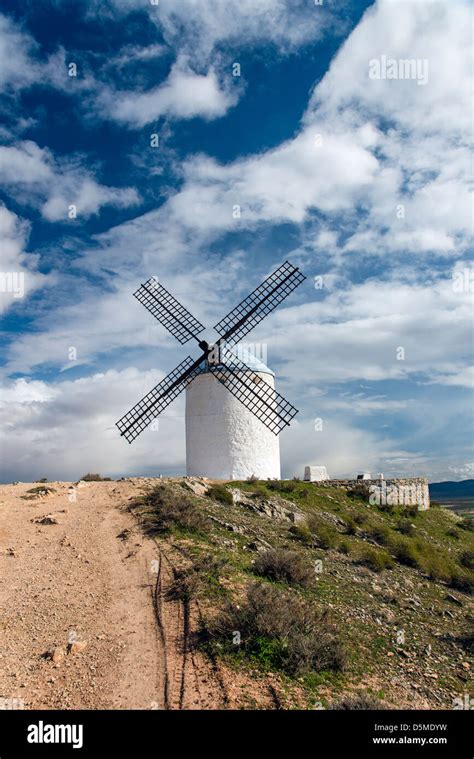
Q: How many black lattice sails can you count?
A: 4